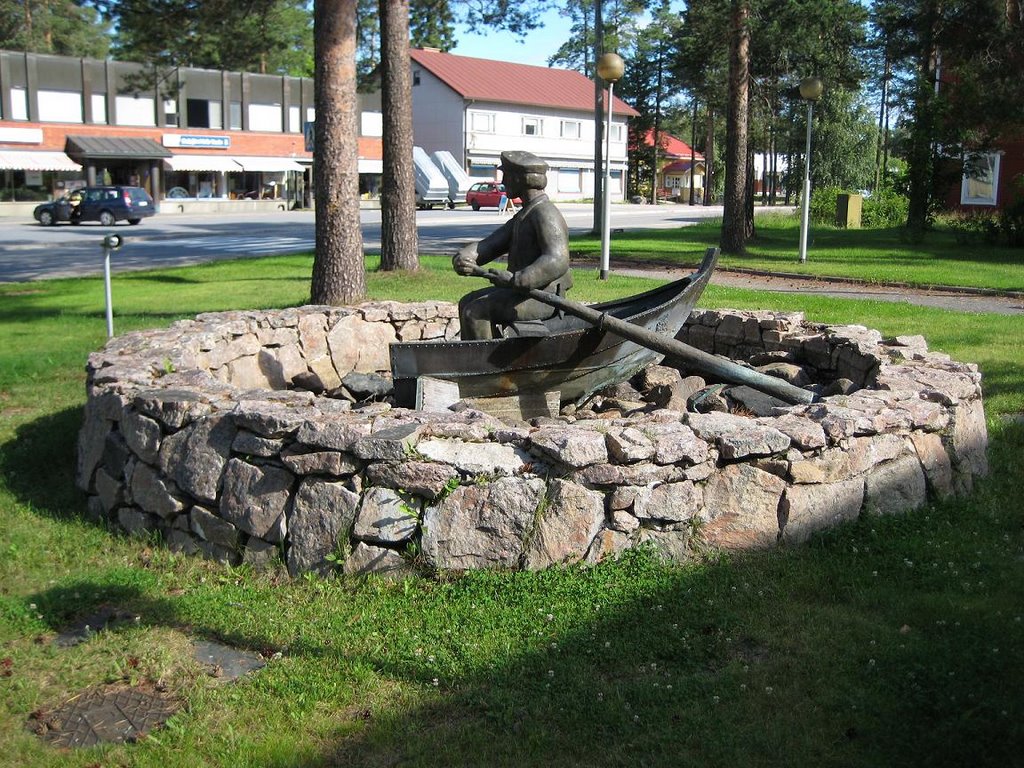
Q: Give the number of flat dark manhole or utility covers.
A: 3